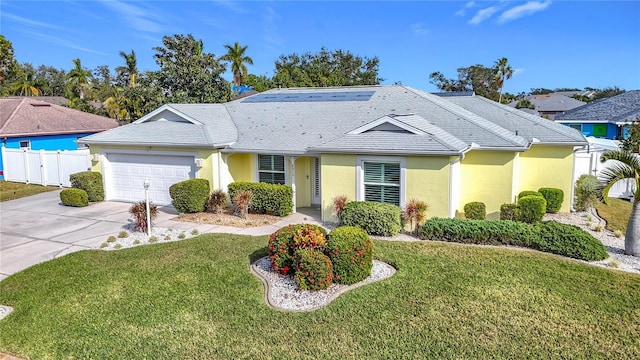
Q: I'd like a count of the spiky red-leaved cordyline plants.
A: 5